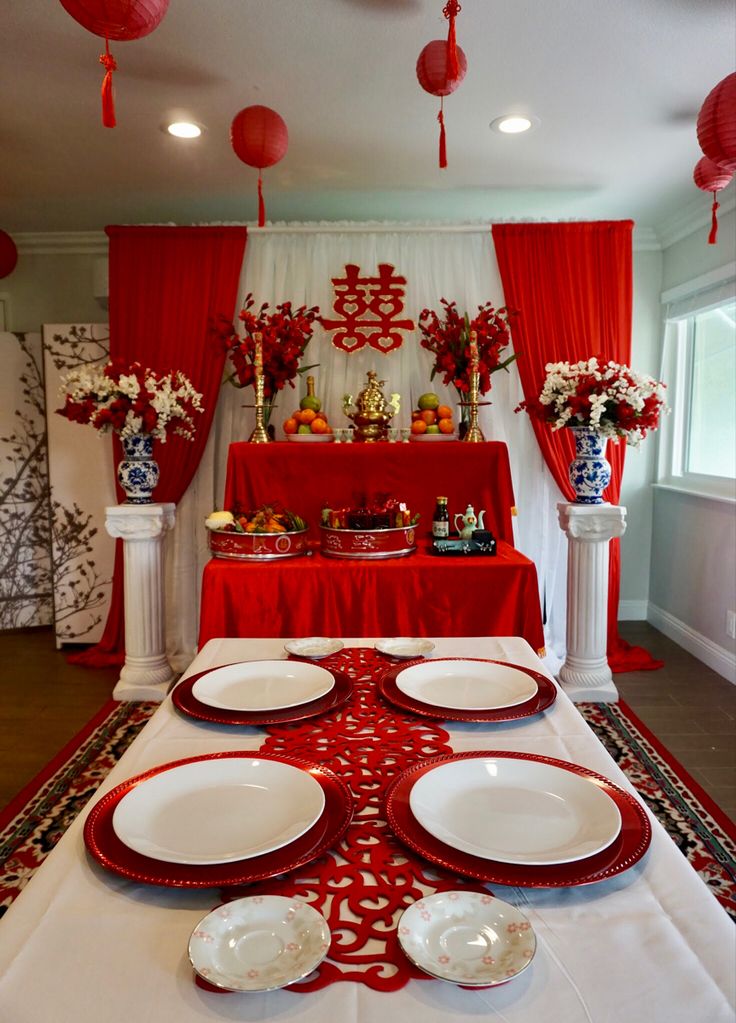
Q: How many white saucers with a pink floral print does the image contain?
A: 4